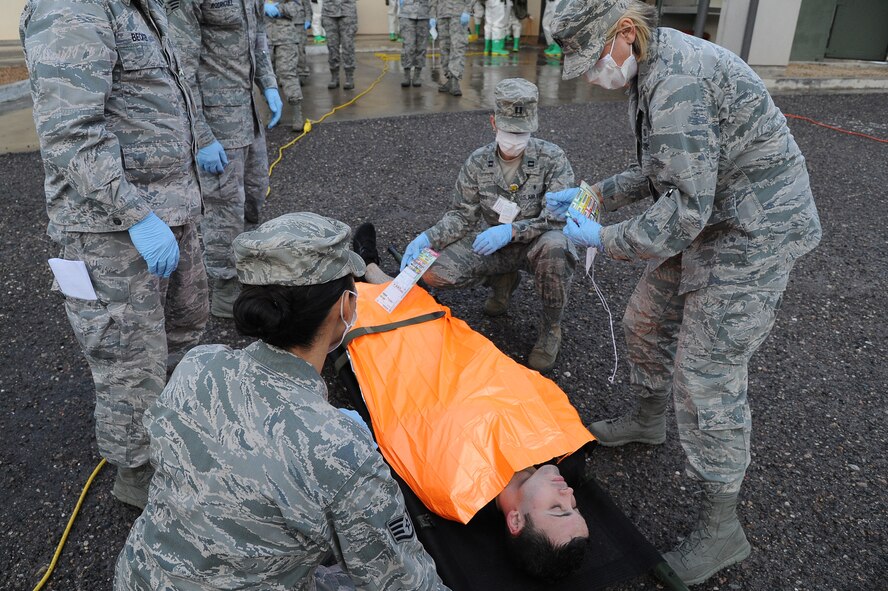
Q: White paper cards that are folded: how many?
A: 1